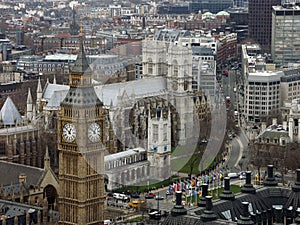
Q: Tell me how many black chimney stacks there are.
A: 8